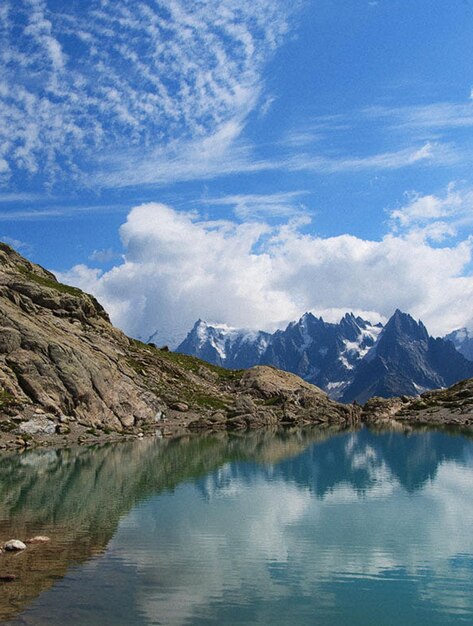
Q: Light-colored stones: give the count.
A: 2